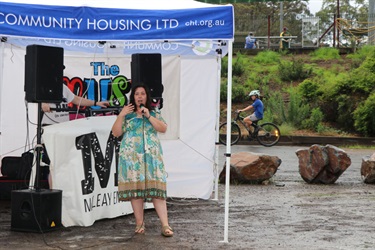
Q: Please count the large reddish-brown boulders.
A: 3